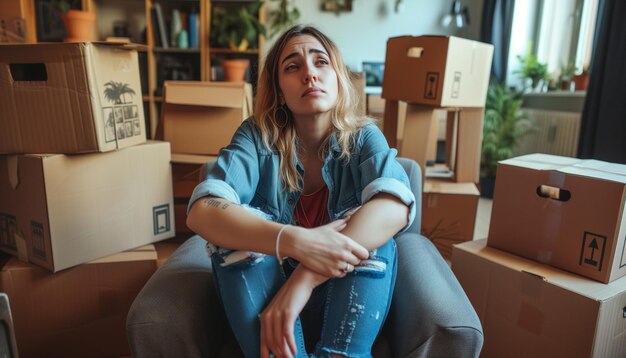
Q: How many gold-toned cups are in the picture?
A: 0